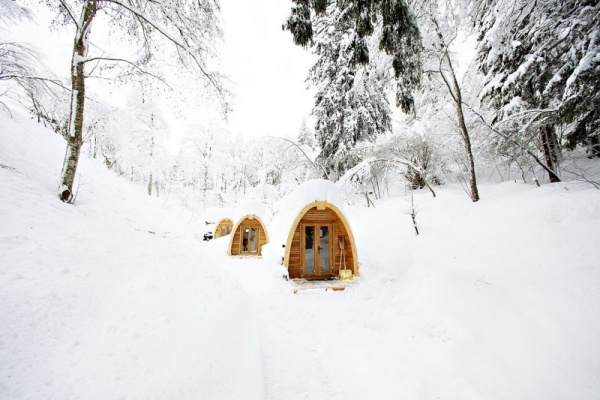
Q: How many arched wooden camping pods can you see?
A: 3